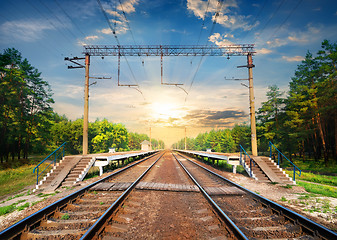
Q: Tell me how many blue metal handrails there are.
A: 3